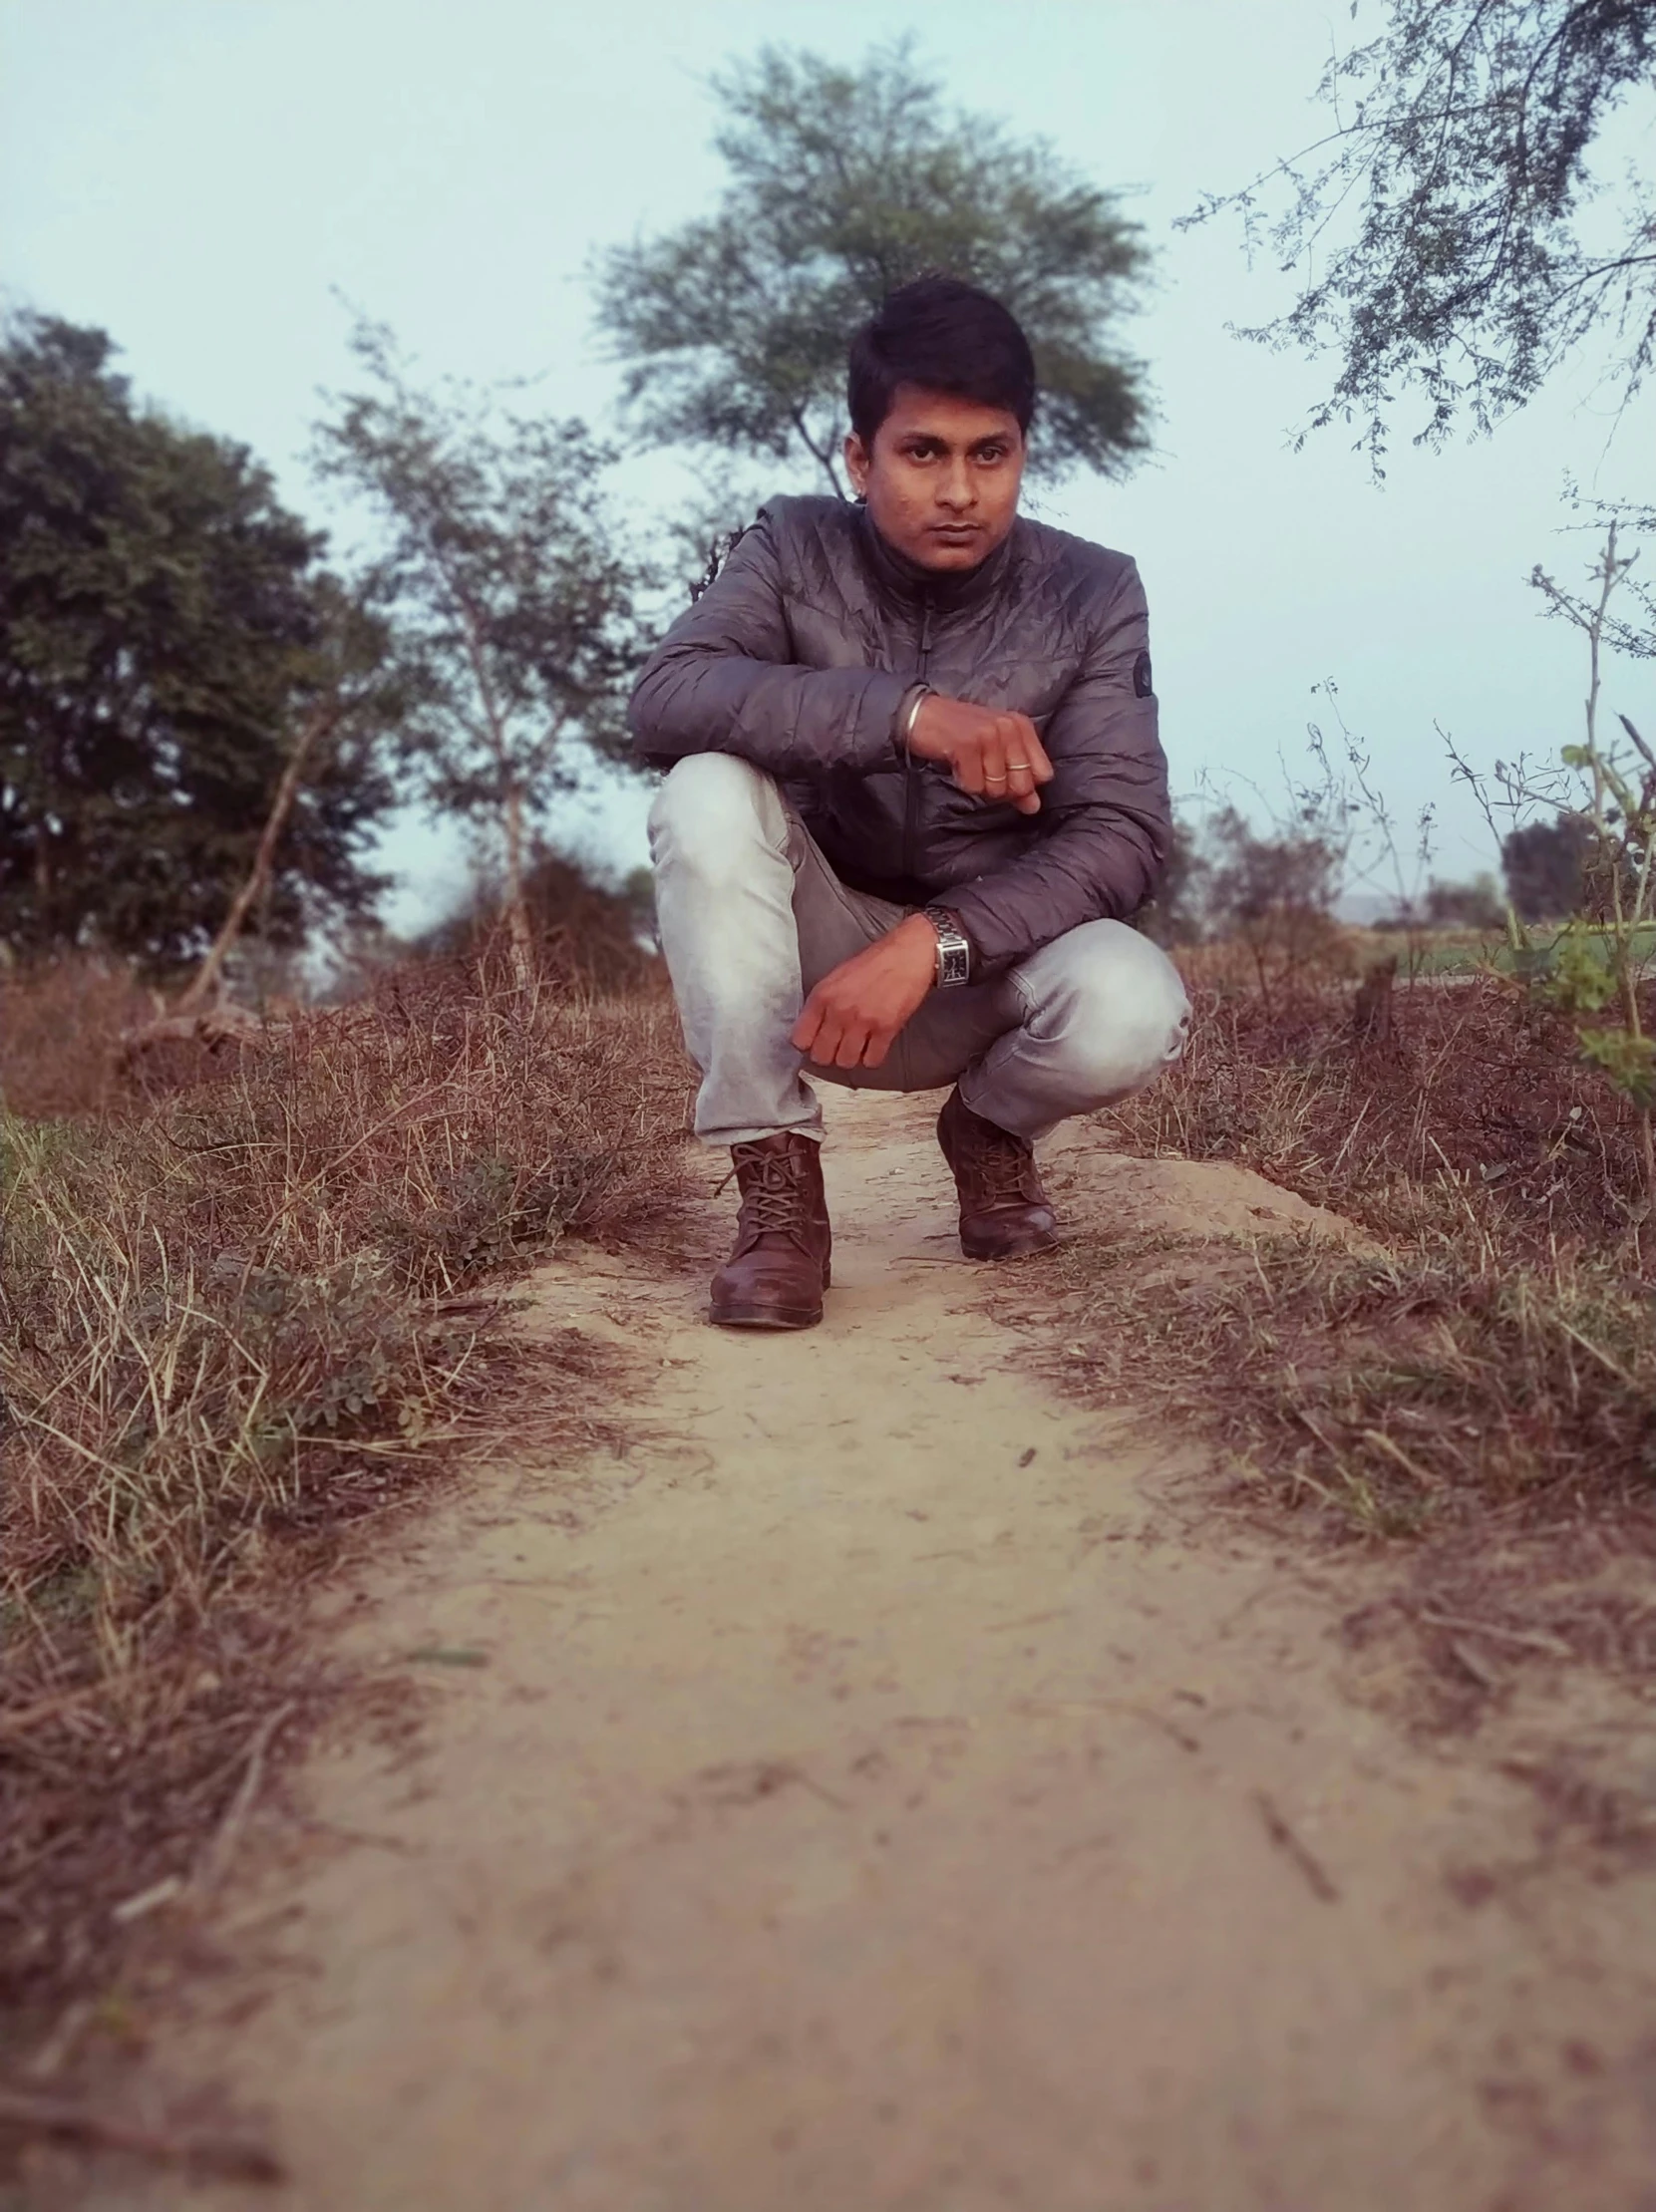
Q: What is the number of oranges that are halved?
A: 0